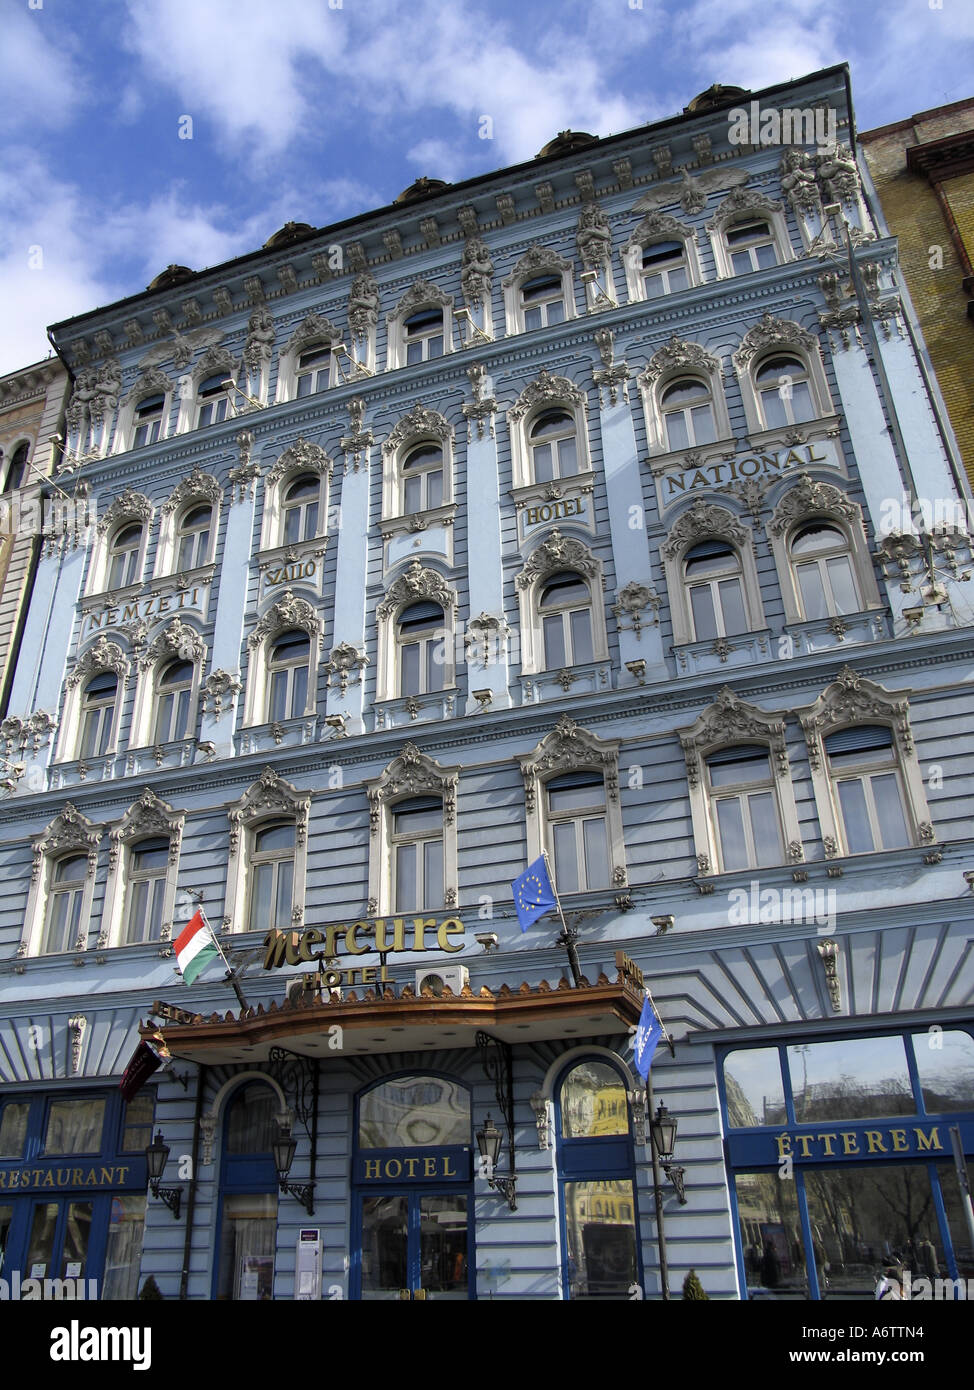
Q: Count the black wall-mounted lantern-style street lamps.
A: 4